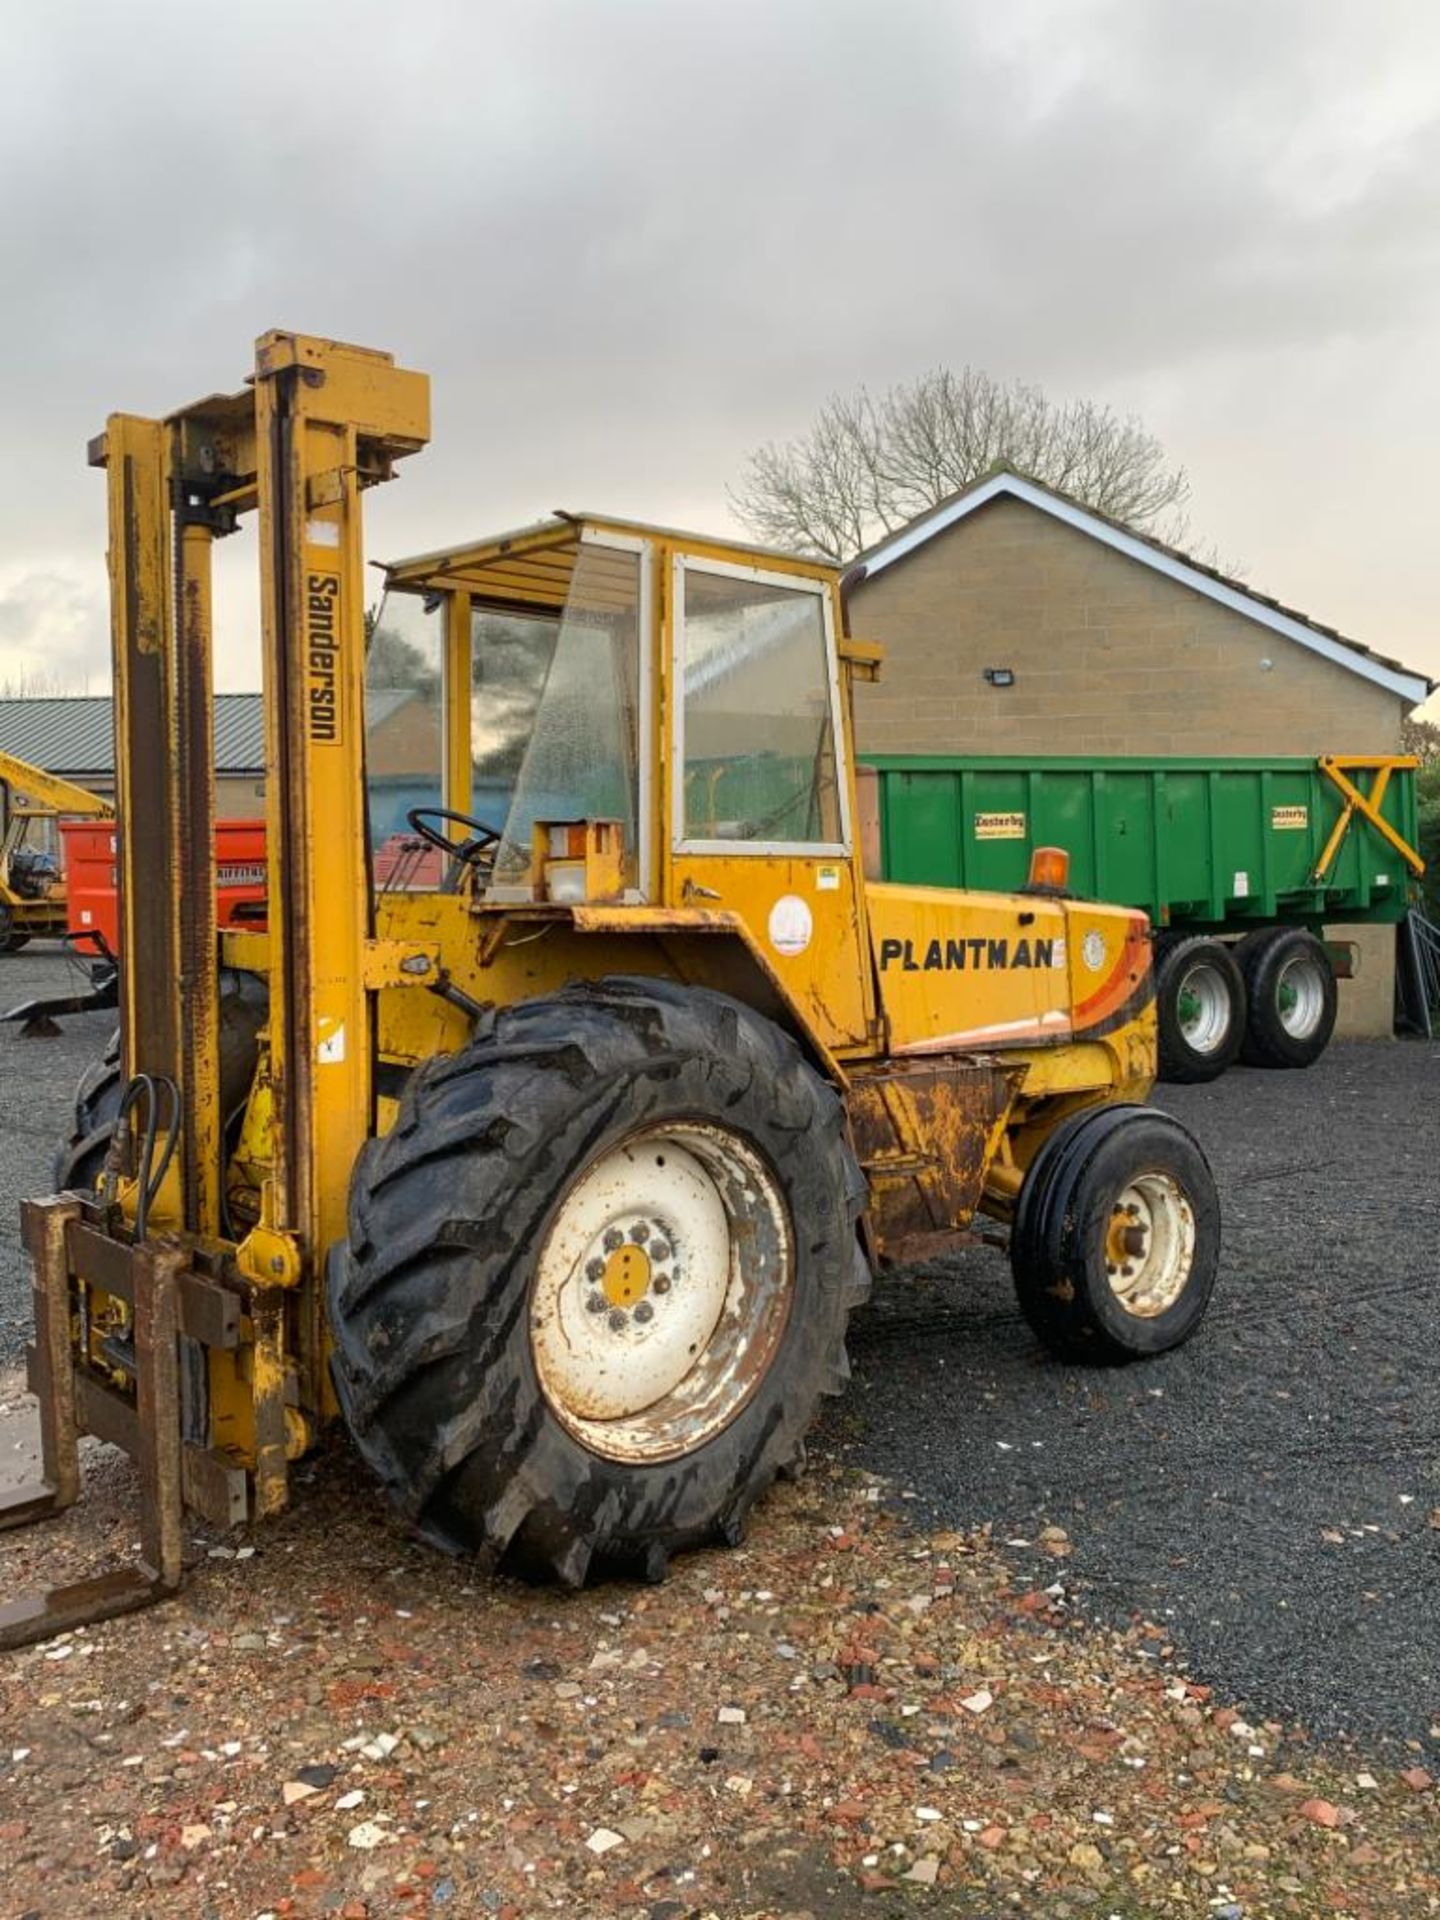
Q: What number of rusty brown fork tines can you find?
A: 2